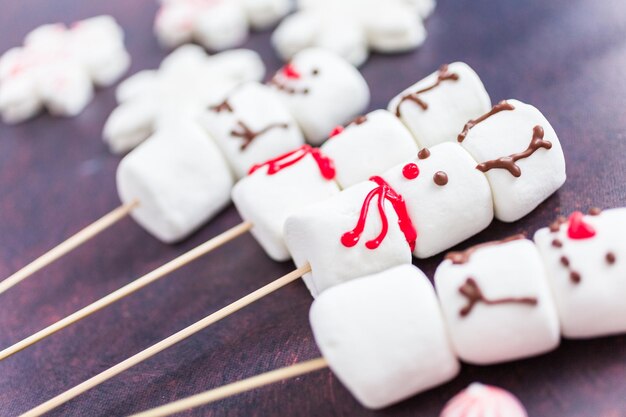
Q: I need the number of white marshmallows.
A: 12